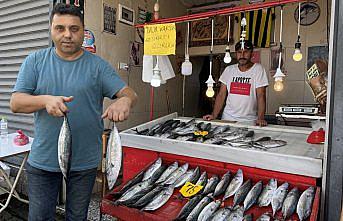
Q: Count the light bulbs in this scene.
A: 6